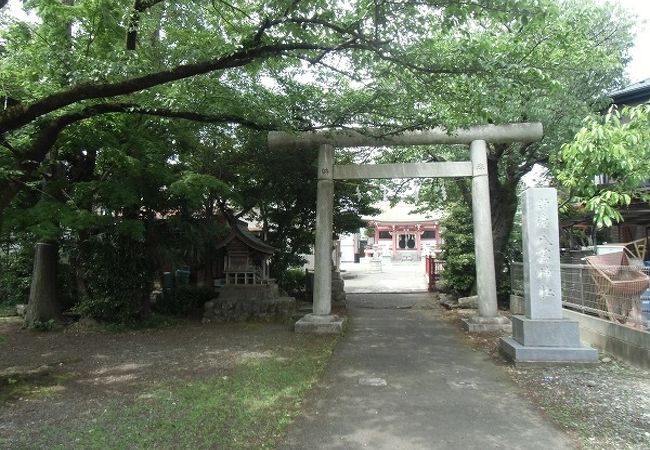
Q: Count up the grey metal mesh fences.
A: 1